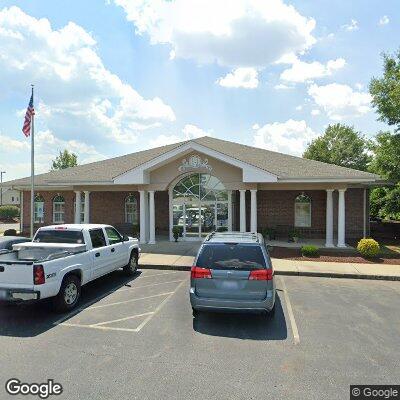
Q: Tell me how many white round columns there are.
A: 8